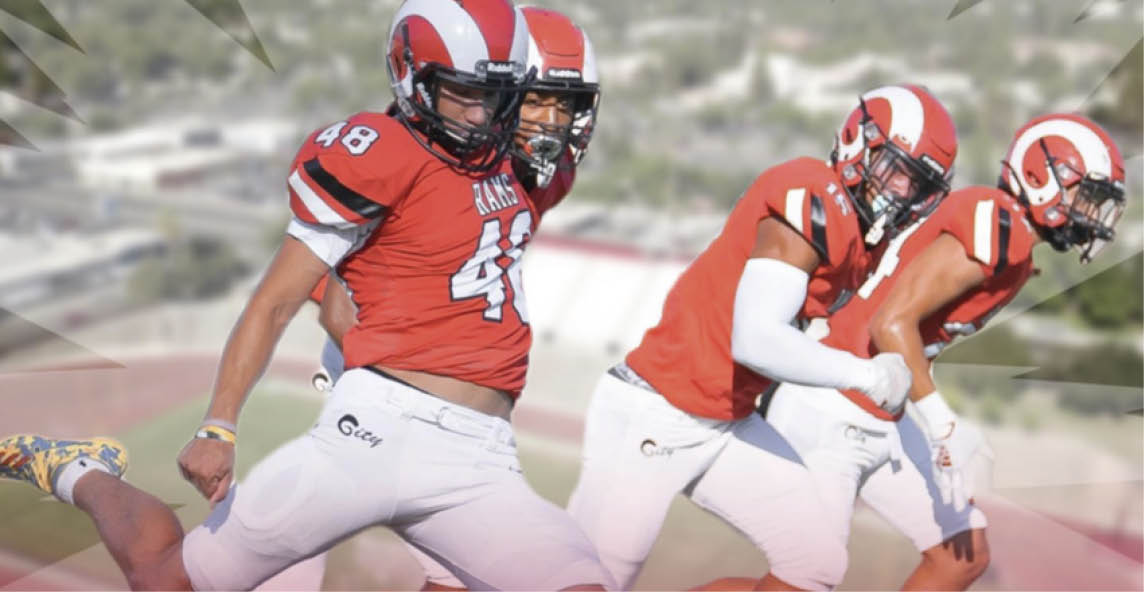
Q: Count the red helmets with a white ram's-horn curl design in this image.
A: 4